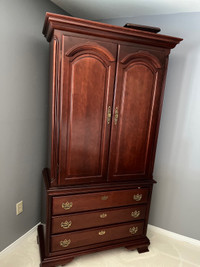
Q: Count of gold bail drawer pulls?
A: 6